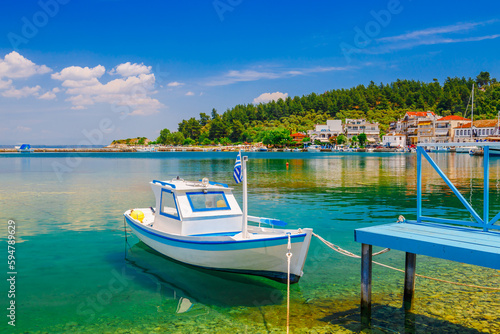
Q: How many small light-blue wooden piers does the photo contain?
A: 1